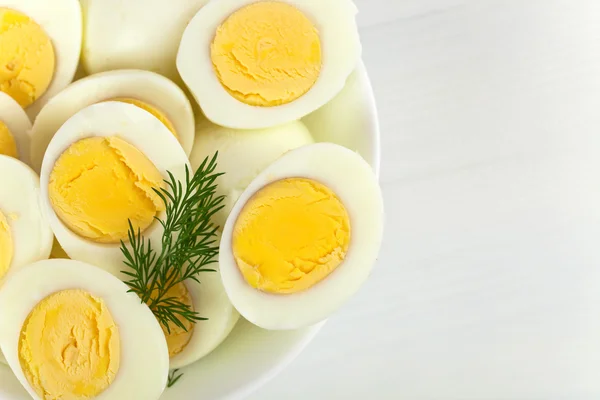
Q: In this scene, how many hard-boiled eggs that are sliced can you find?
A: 9